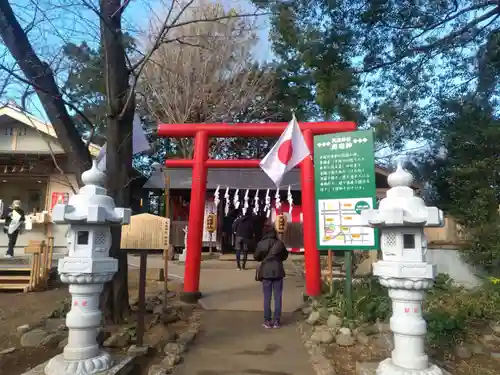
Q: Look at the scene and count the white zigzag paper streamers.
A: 8